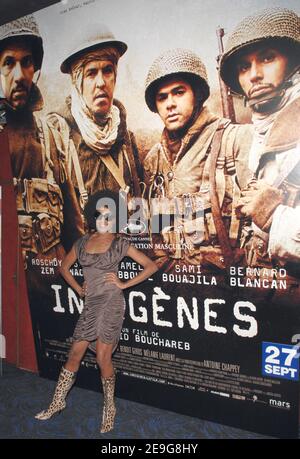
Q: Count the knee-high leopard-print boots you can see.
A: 2